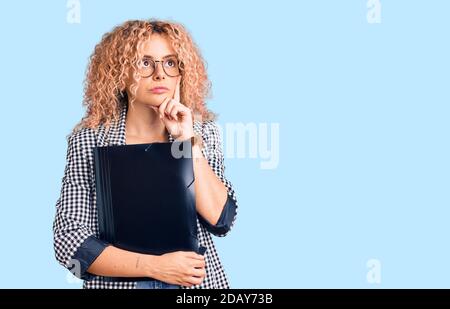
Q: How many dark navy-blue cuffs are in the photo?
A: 2